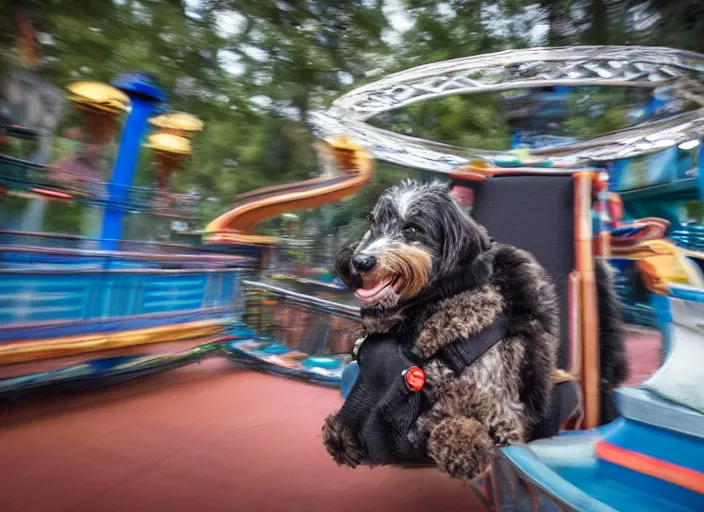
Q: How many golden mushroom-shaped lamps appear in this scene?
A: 3